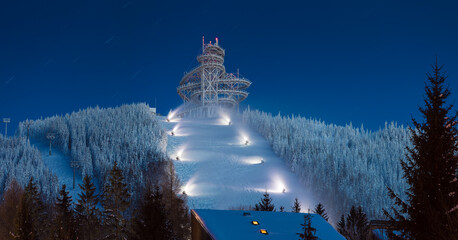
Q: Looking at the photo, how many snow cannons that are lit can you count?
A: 8